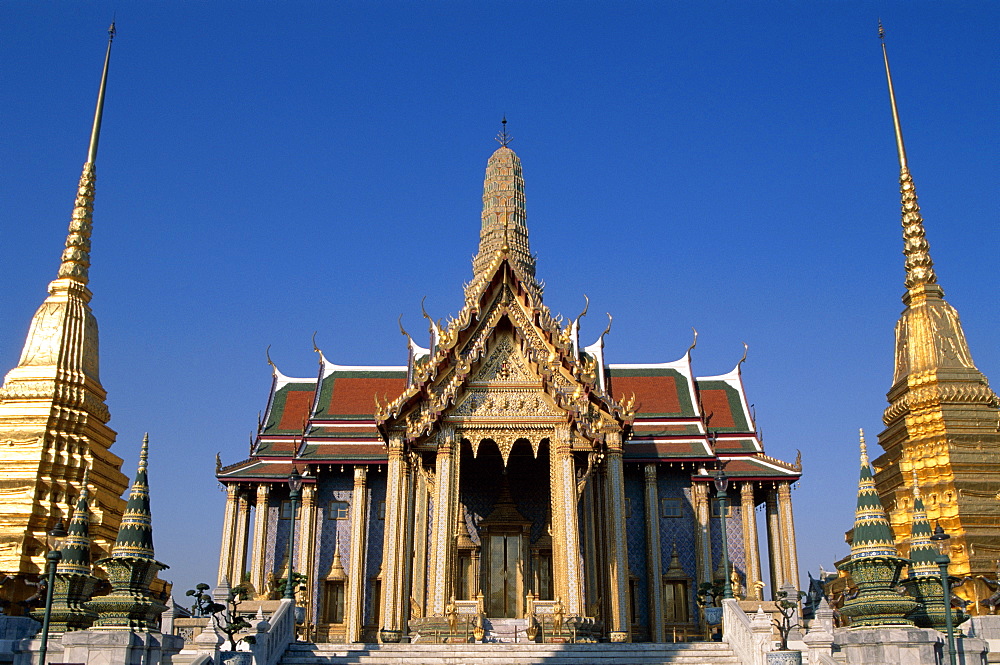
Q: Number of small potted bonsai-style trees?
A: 5